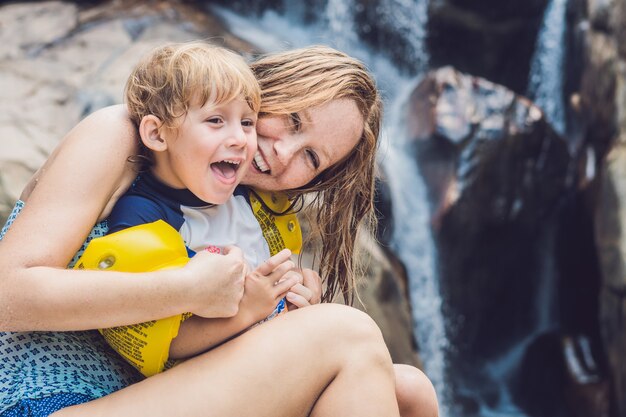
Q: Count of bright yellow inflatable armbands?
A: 2